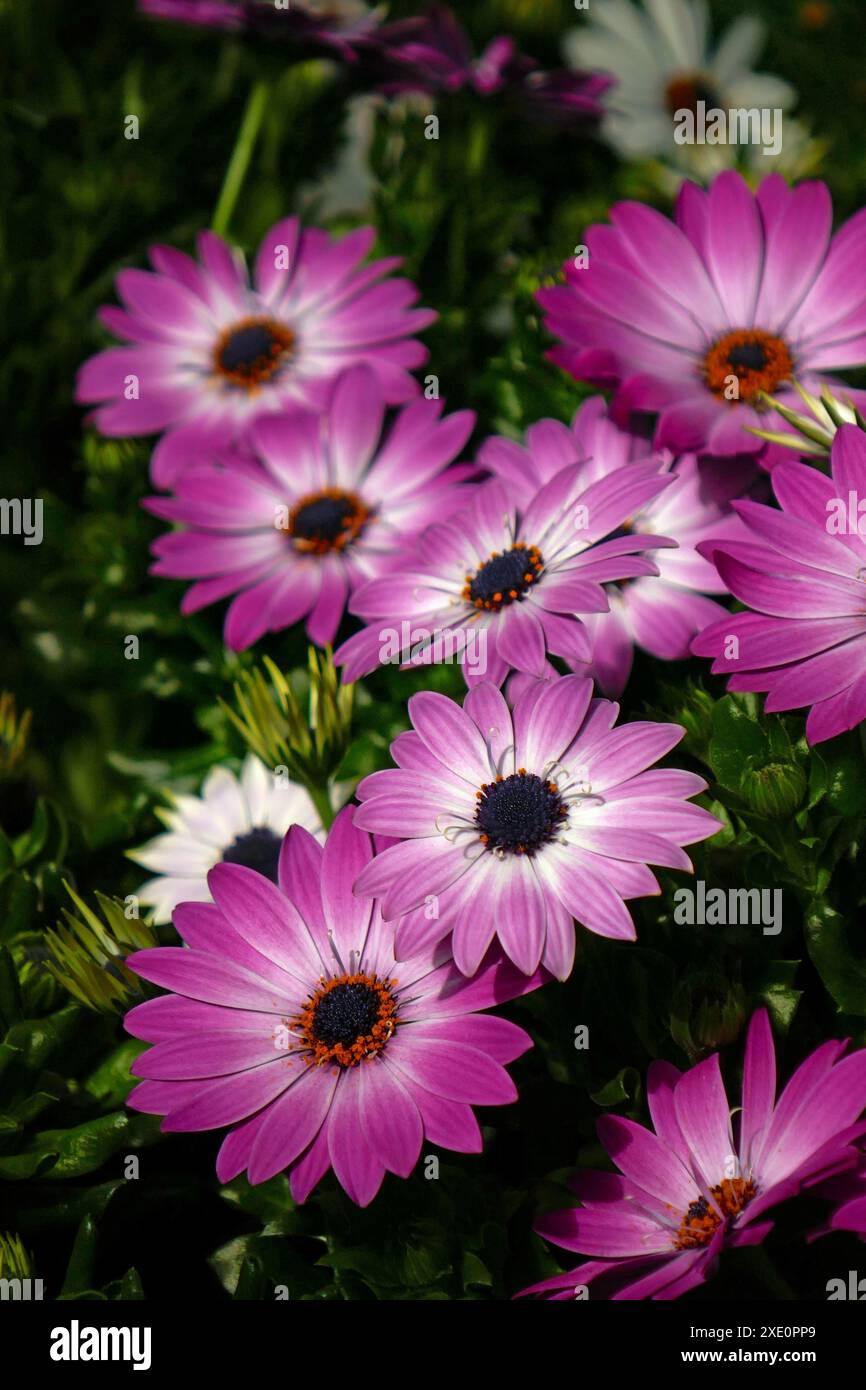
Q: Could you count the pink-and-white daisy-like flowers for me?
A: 9